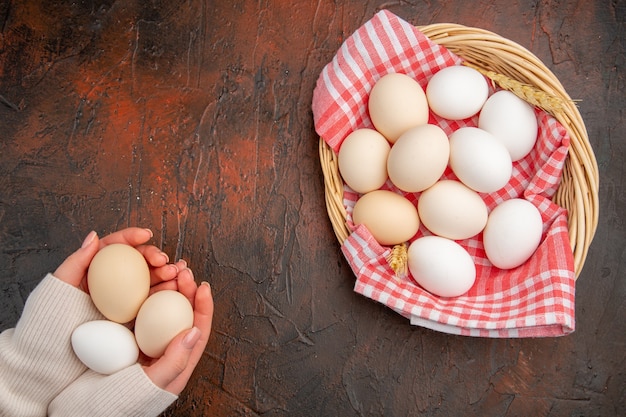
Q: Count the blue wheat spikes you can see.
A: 0